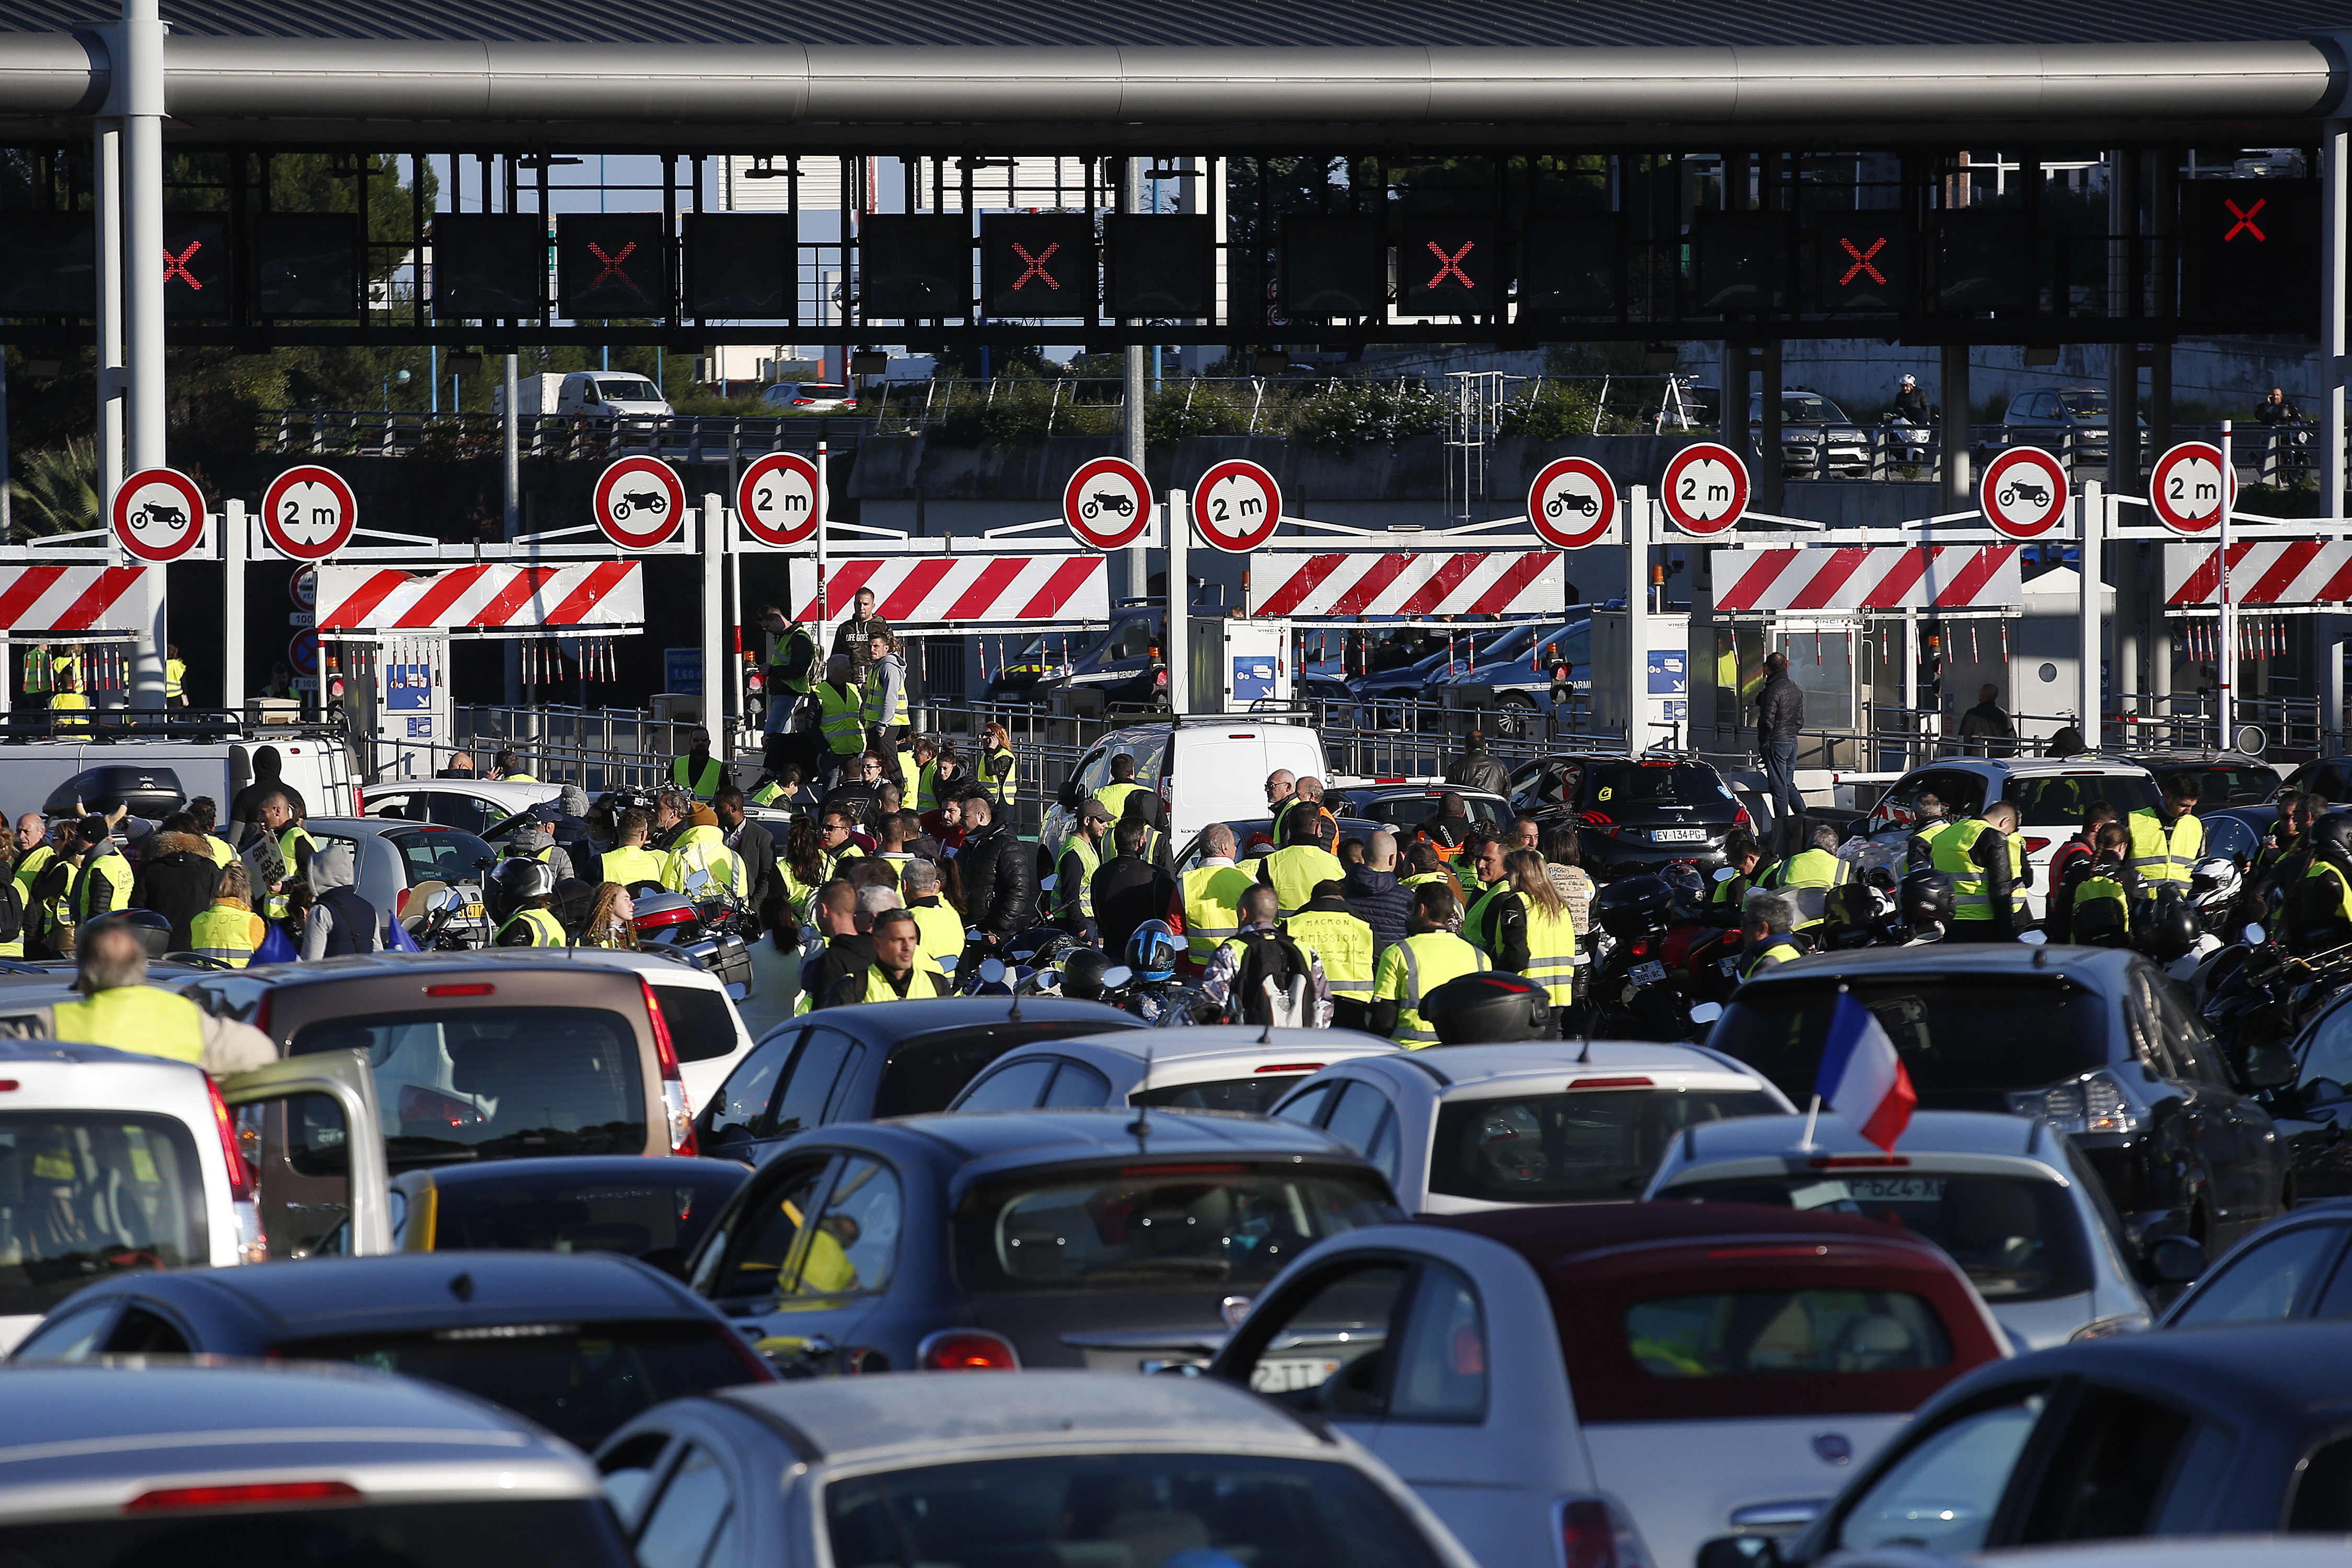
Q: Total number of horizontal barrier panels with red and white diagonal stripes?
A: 6